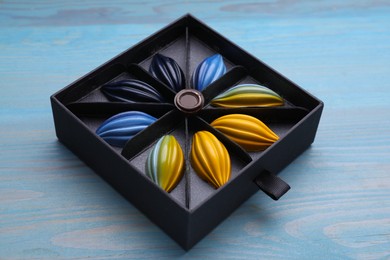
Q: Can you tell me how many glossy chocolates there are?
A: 8